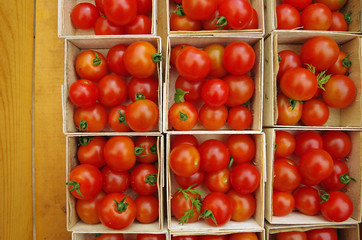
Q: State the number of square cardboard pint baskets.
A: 12